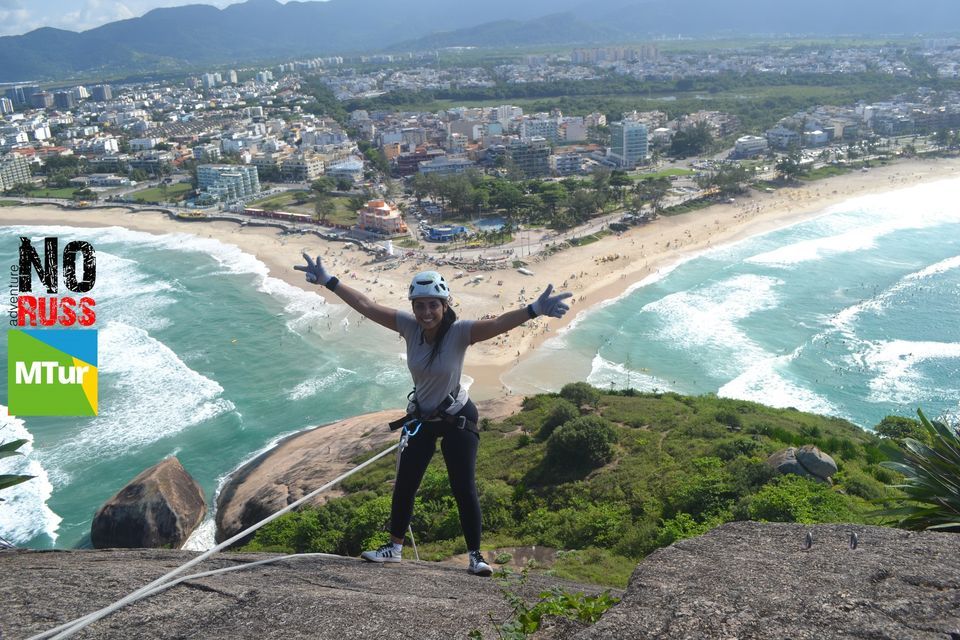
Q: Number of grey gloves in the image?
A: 2